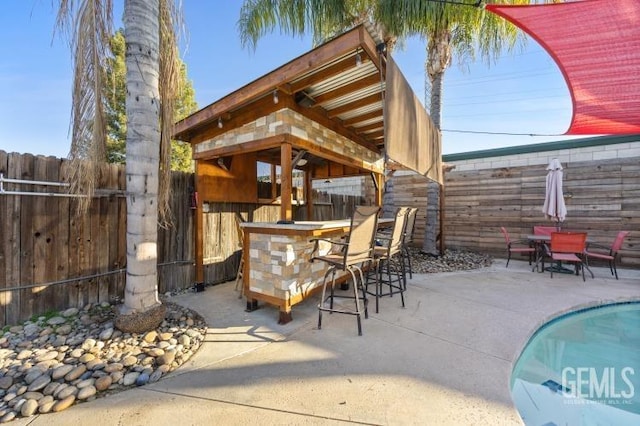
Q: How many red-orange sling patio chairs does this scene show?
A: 4